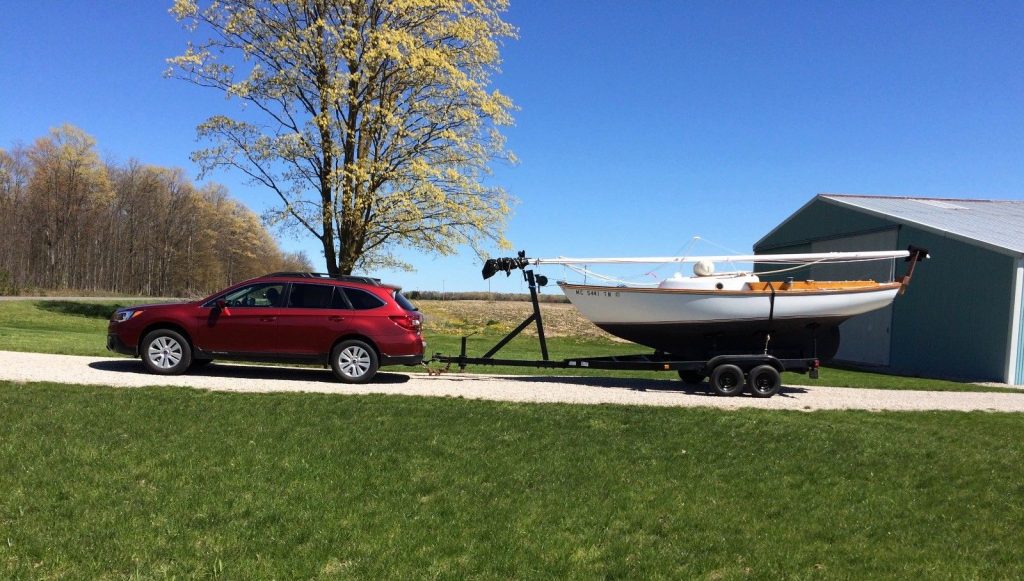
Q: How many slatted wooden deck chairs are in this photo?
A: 0